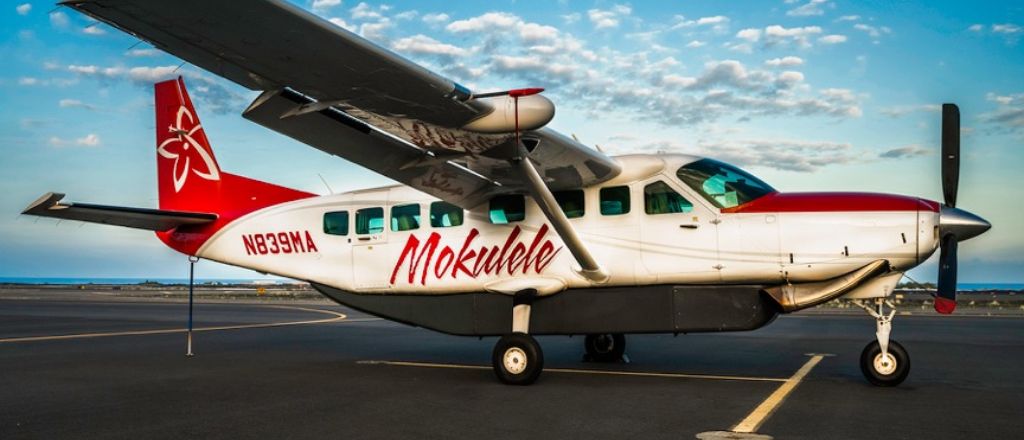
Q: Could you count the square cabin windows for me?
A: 7